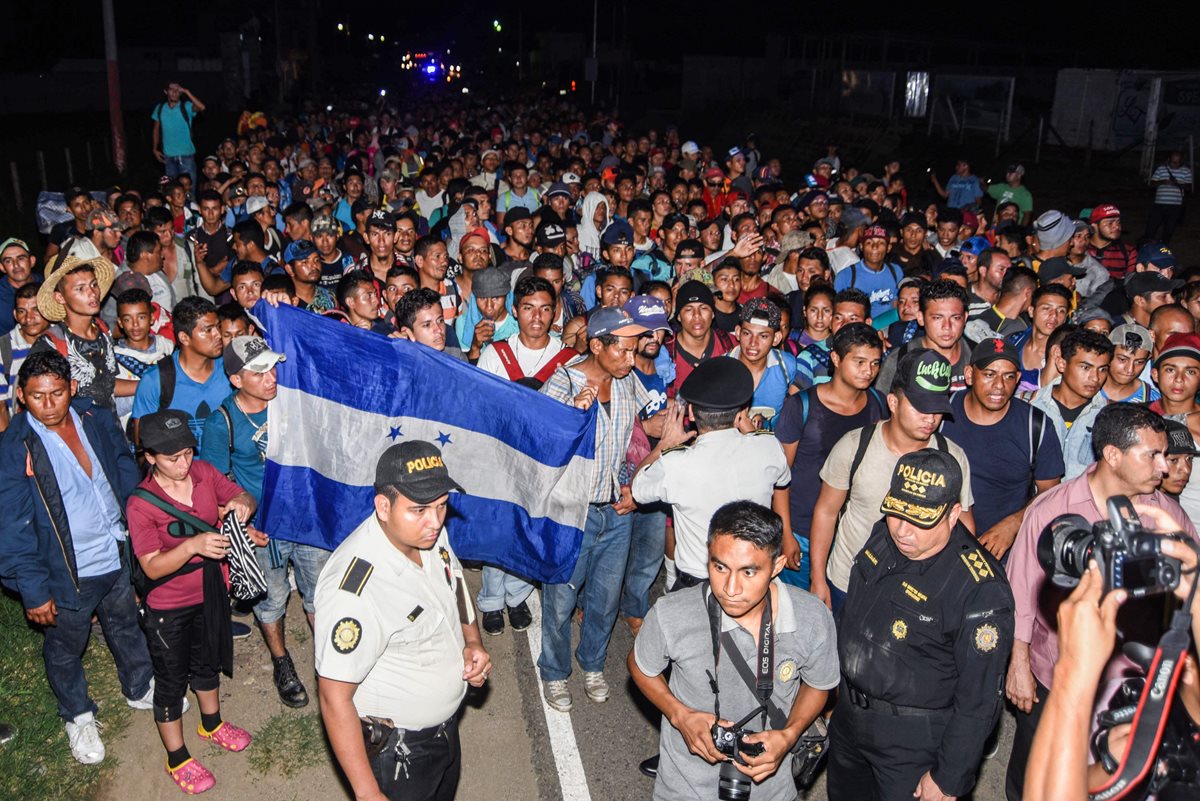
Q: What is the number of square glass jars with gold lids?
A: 0